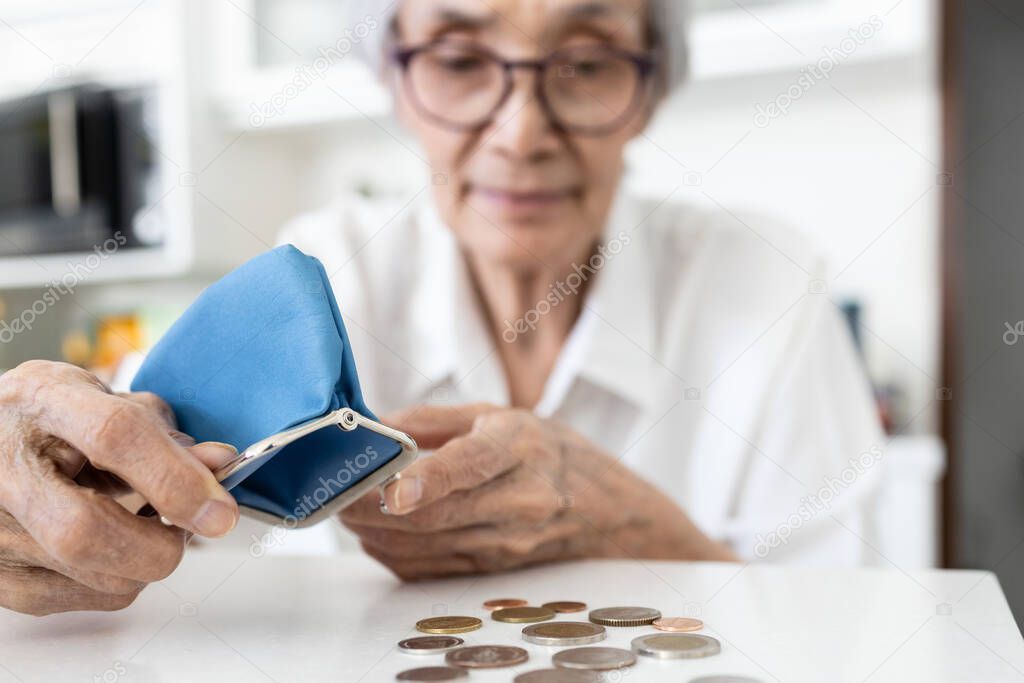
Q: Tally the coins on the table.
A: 14